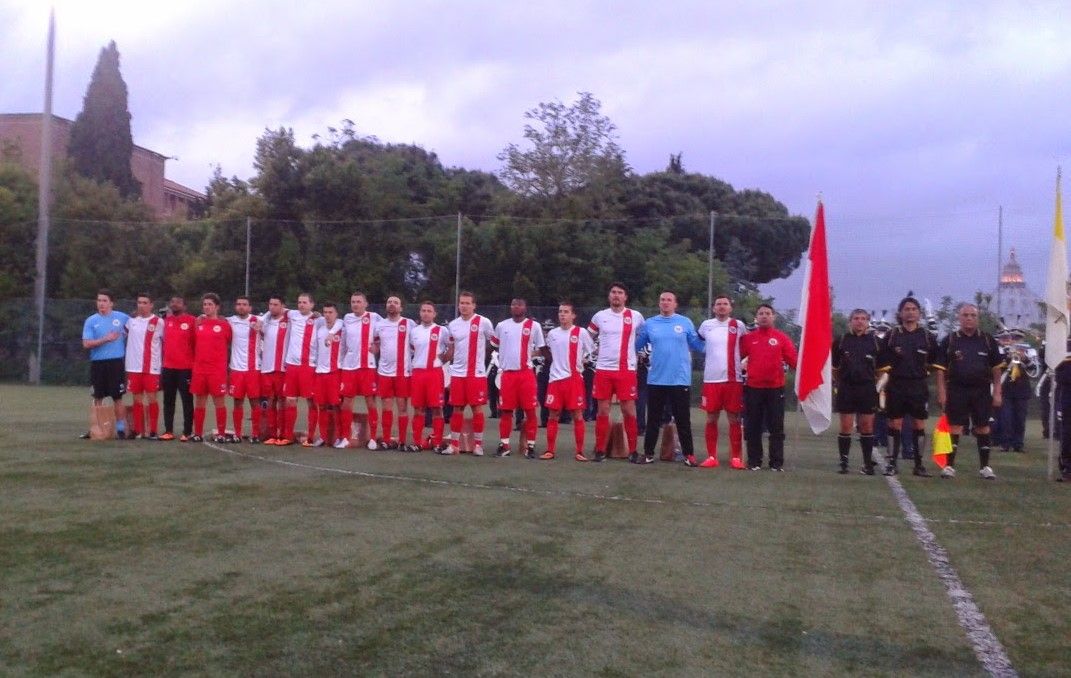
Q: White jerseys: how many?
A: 13